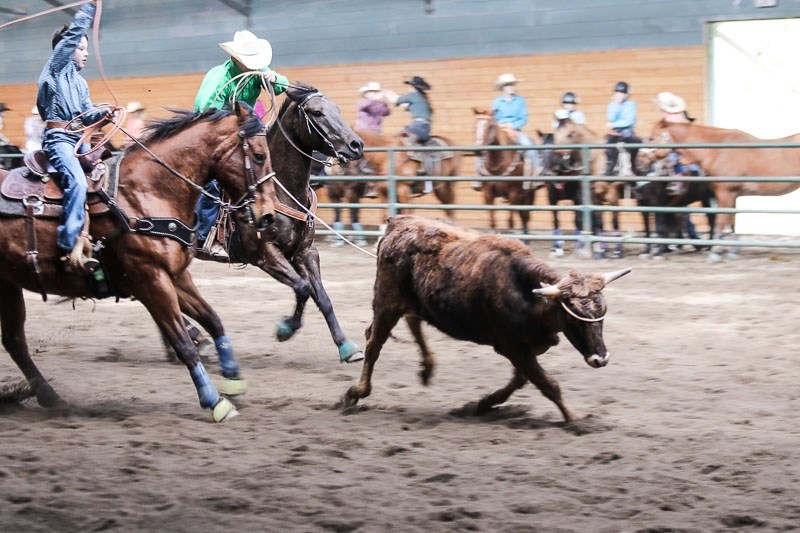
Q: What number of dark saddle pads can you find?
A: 1